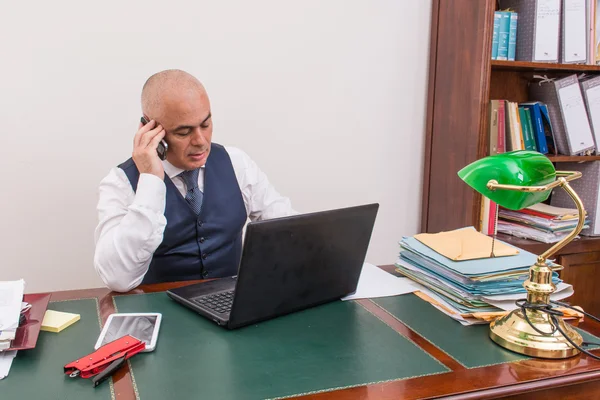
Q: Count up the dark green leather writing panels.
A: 3